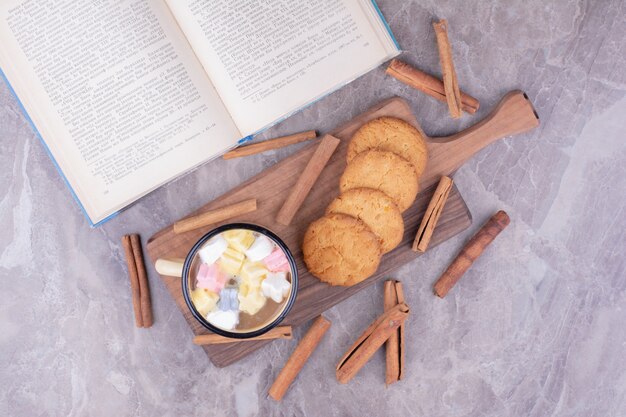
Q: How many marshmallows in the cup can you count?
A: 12